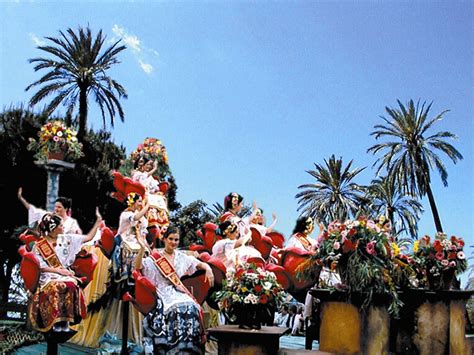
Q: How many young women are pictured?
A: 9